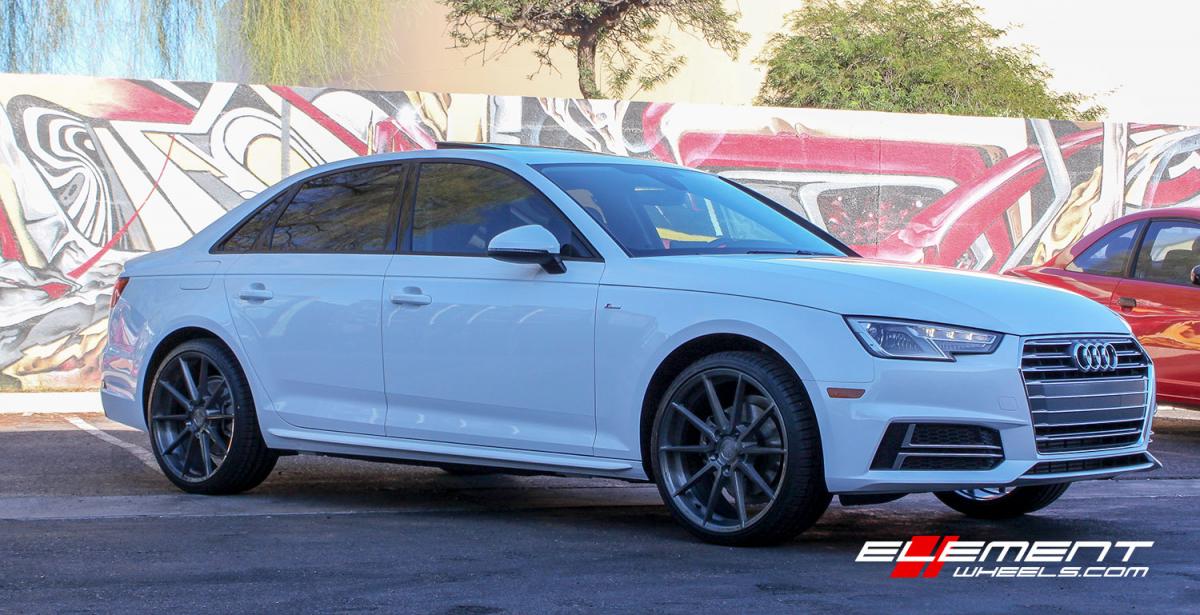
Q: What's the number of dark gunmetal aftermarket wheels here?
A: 2